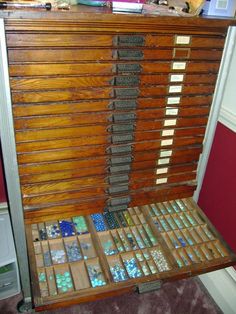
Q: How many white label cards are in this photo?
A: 13